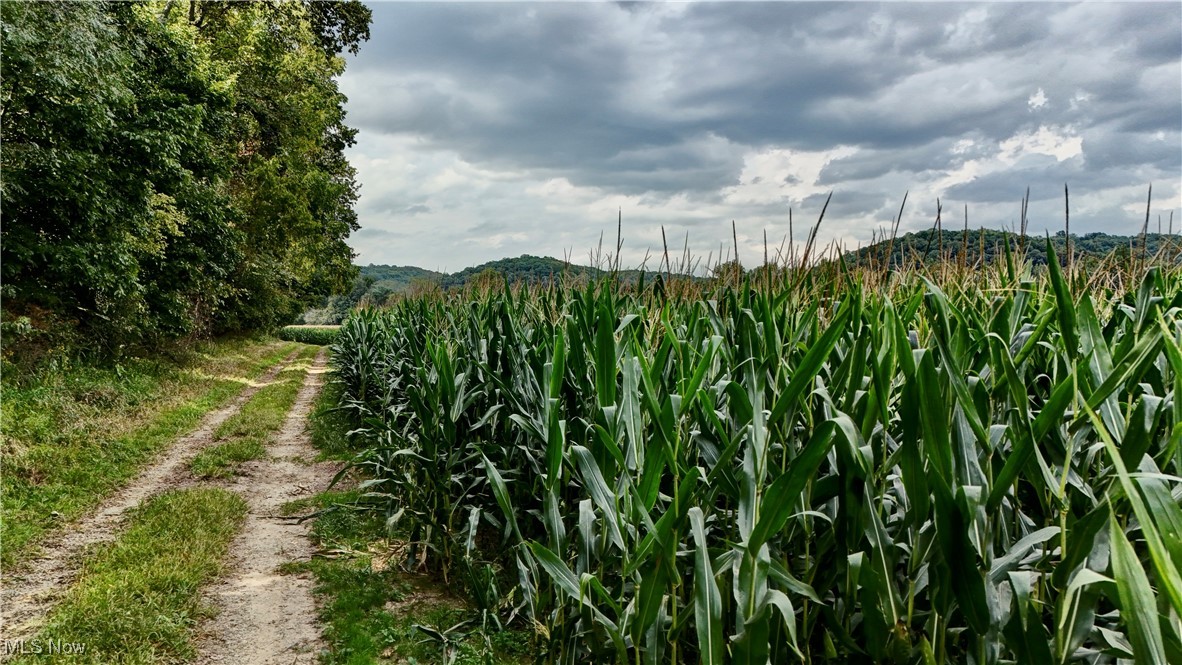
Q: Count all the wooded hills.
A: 3